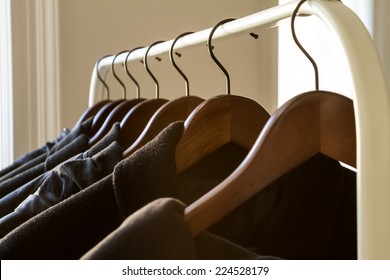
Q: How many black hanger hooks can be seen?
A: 7